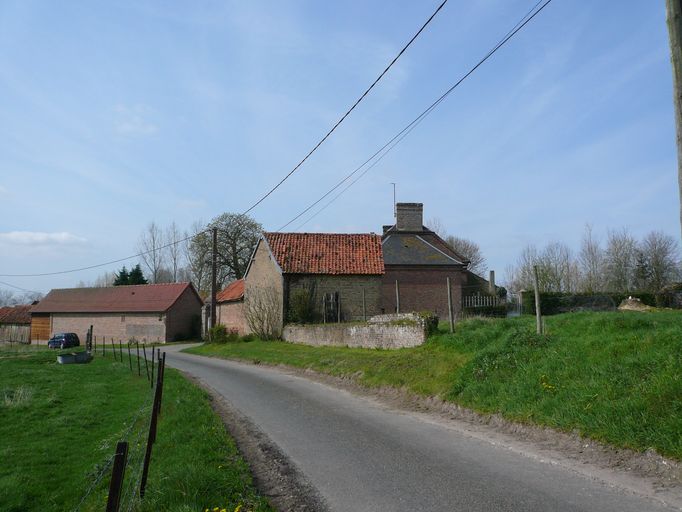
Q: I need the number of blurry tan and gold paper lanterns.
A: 0